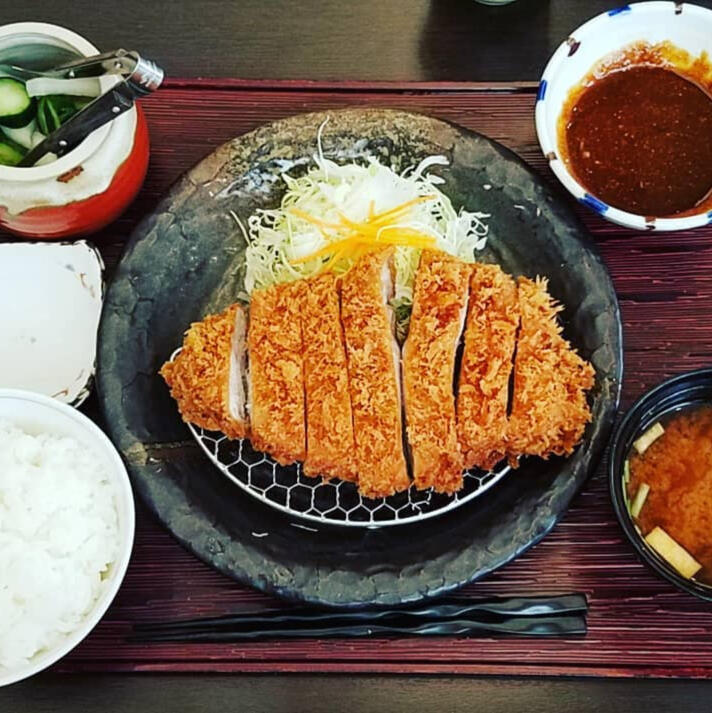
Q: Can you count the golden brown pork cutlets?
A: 7